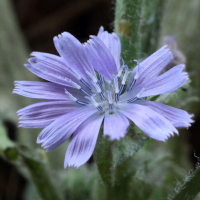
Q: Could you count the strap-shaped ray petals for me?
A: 13